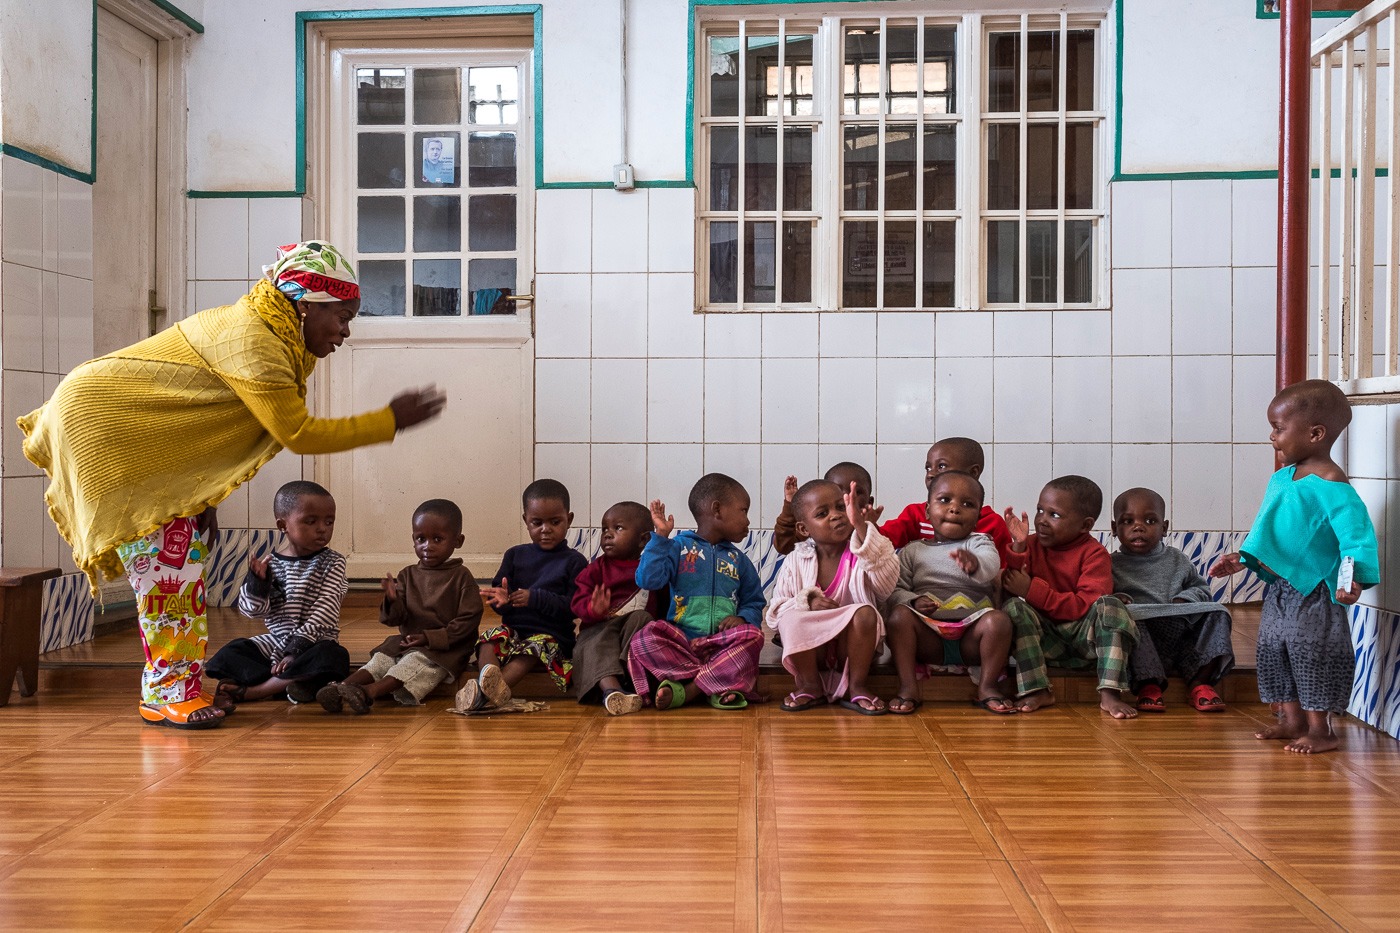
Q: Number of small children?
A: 12